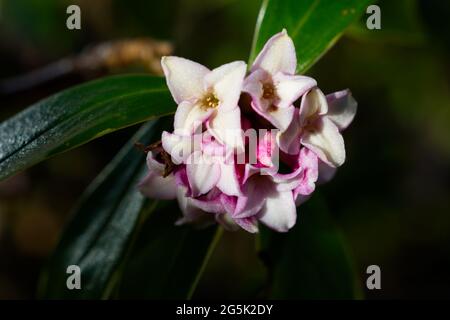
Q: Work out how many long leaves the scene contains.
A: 5